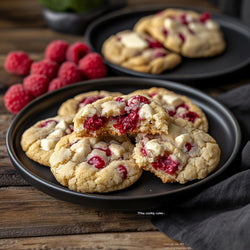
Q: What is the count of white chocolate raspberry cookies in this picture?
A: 8